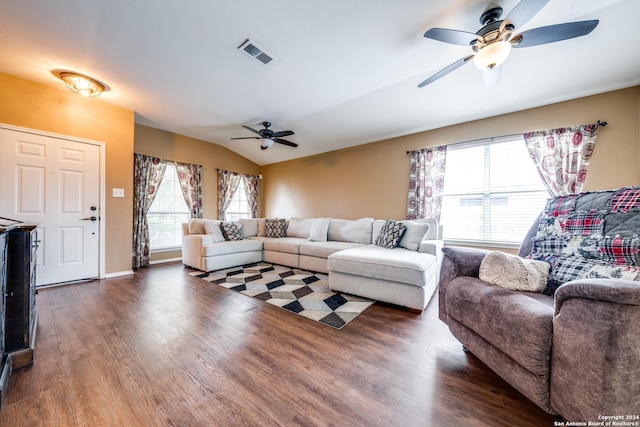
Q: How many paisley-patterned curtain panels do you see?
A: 6